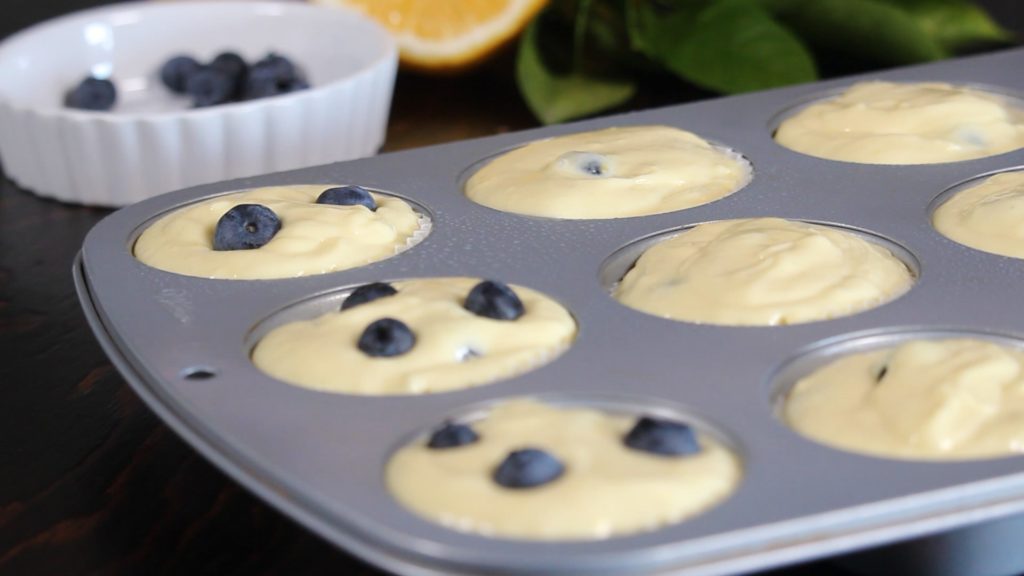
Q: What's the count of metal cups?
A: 8